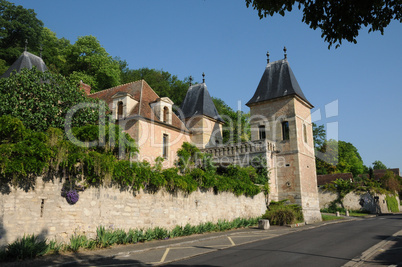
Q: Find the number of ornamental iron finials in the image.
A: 6